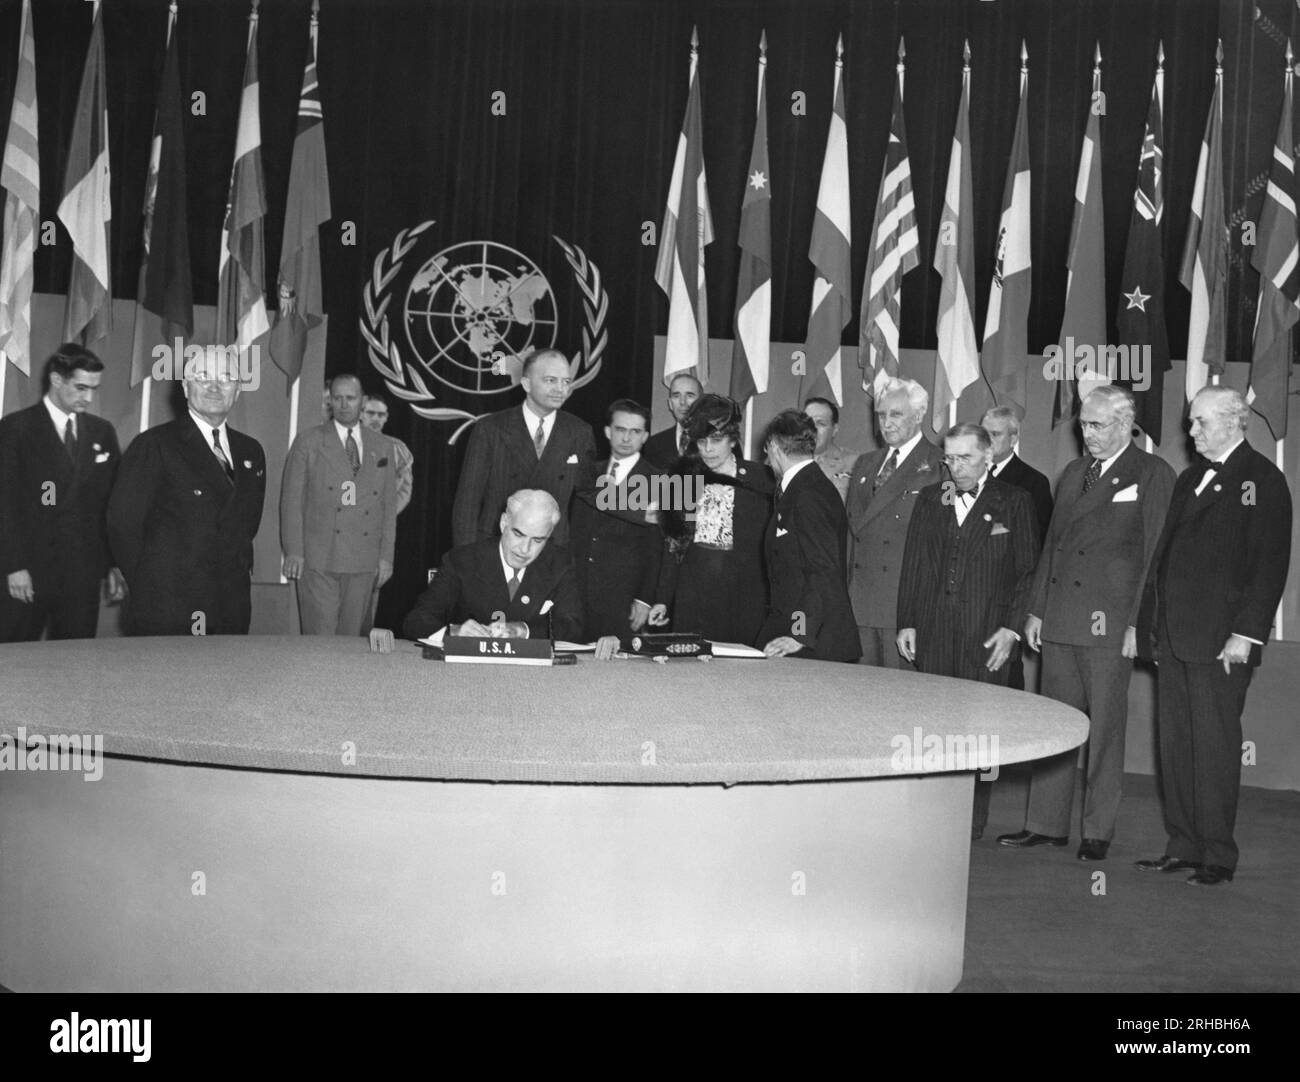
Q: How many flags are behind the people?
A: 15